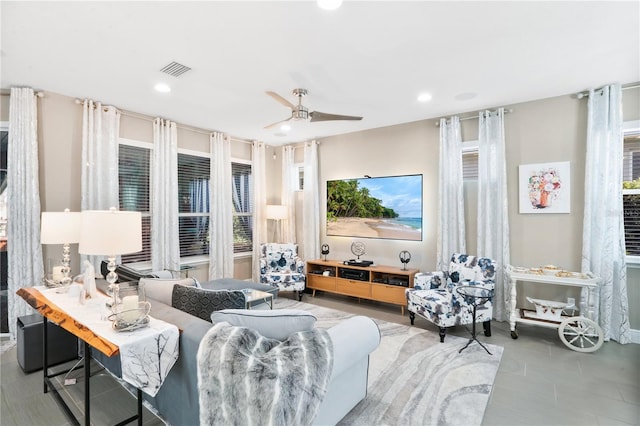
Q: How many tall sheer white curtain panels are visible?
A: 10